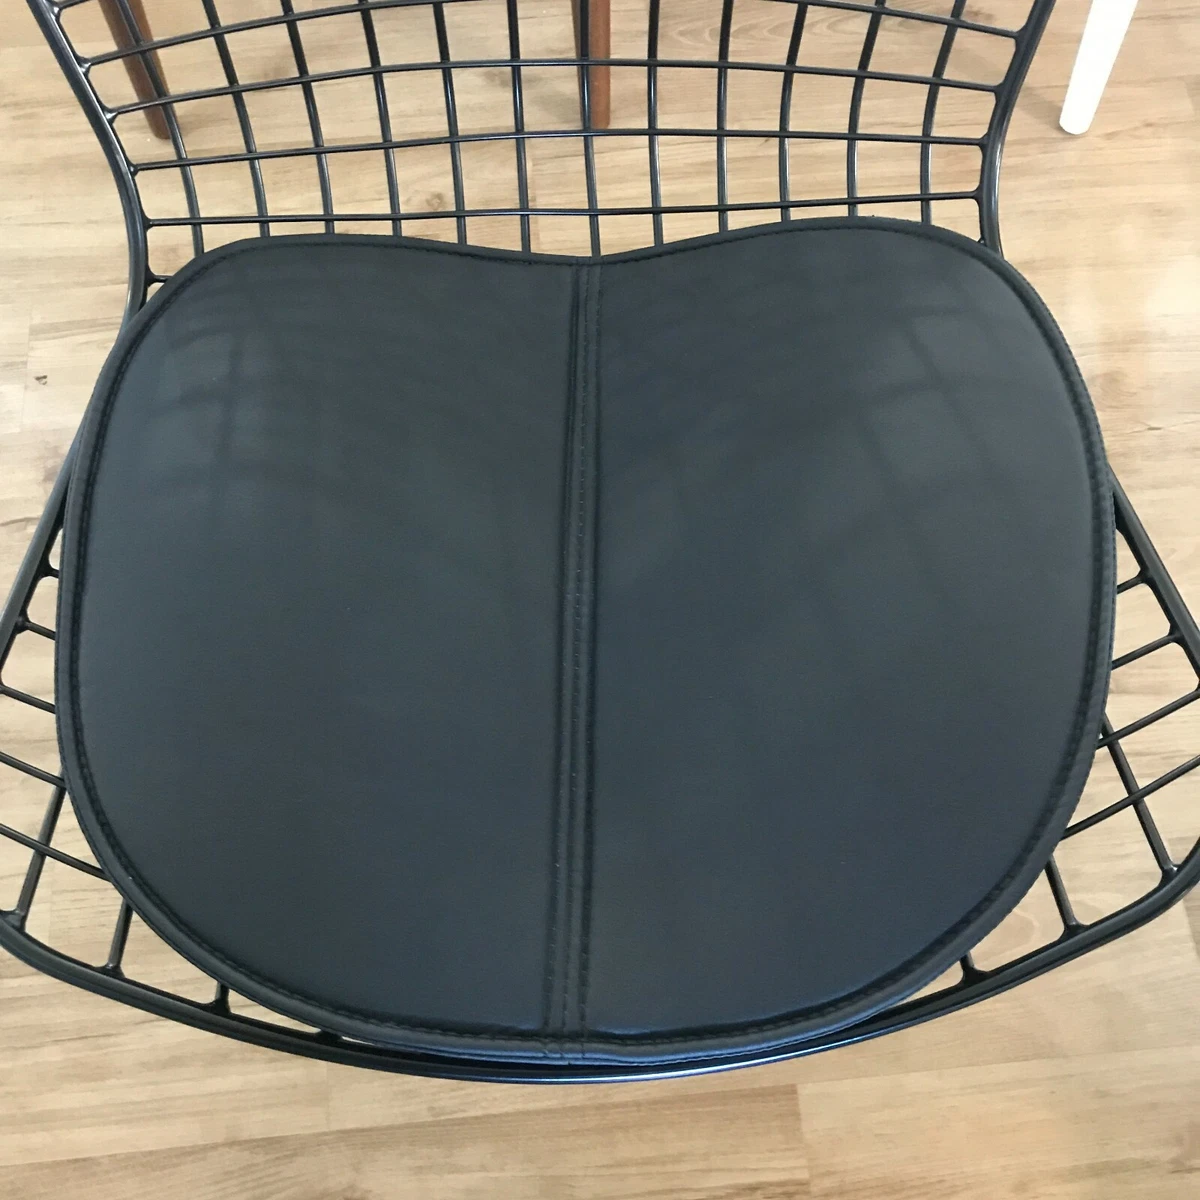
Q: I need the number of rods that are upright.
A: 12